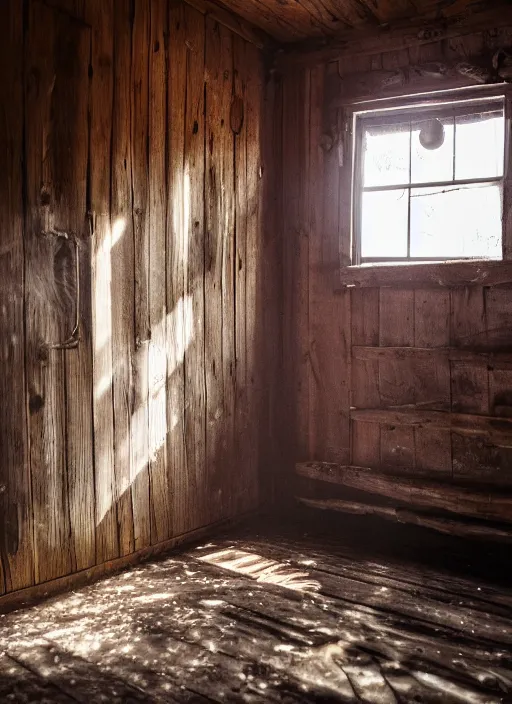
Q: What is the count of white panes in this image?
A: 5